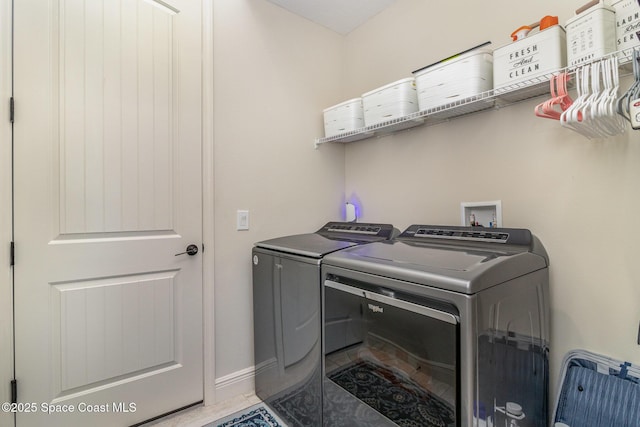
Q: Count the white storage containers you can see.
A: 6